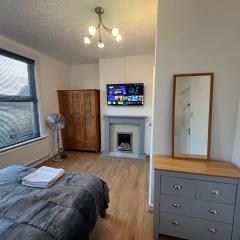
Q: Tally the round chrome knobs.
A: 6